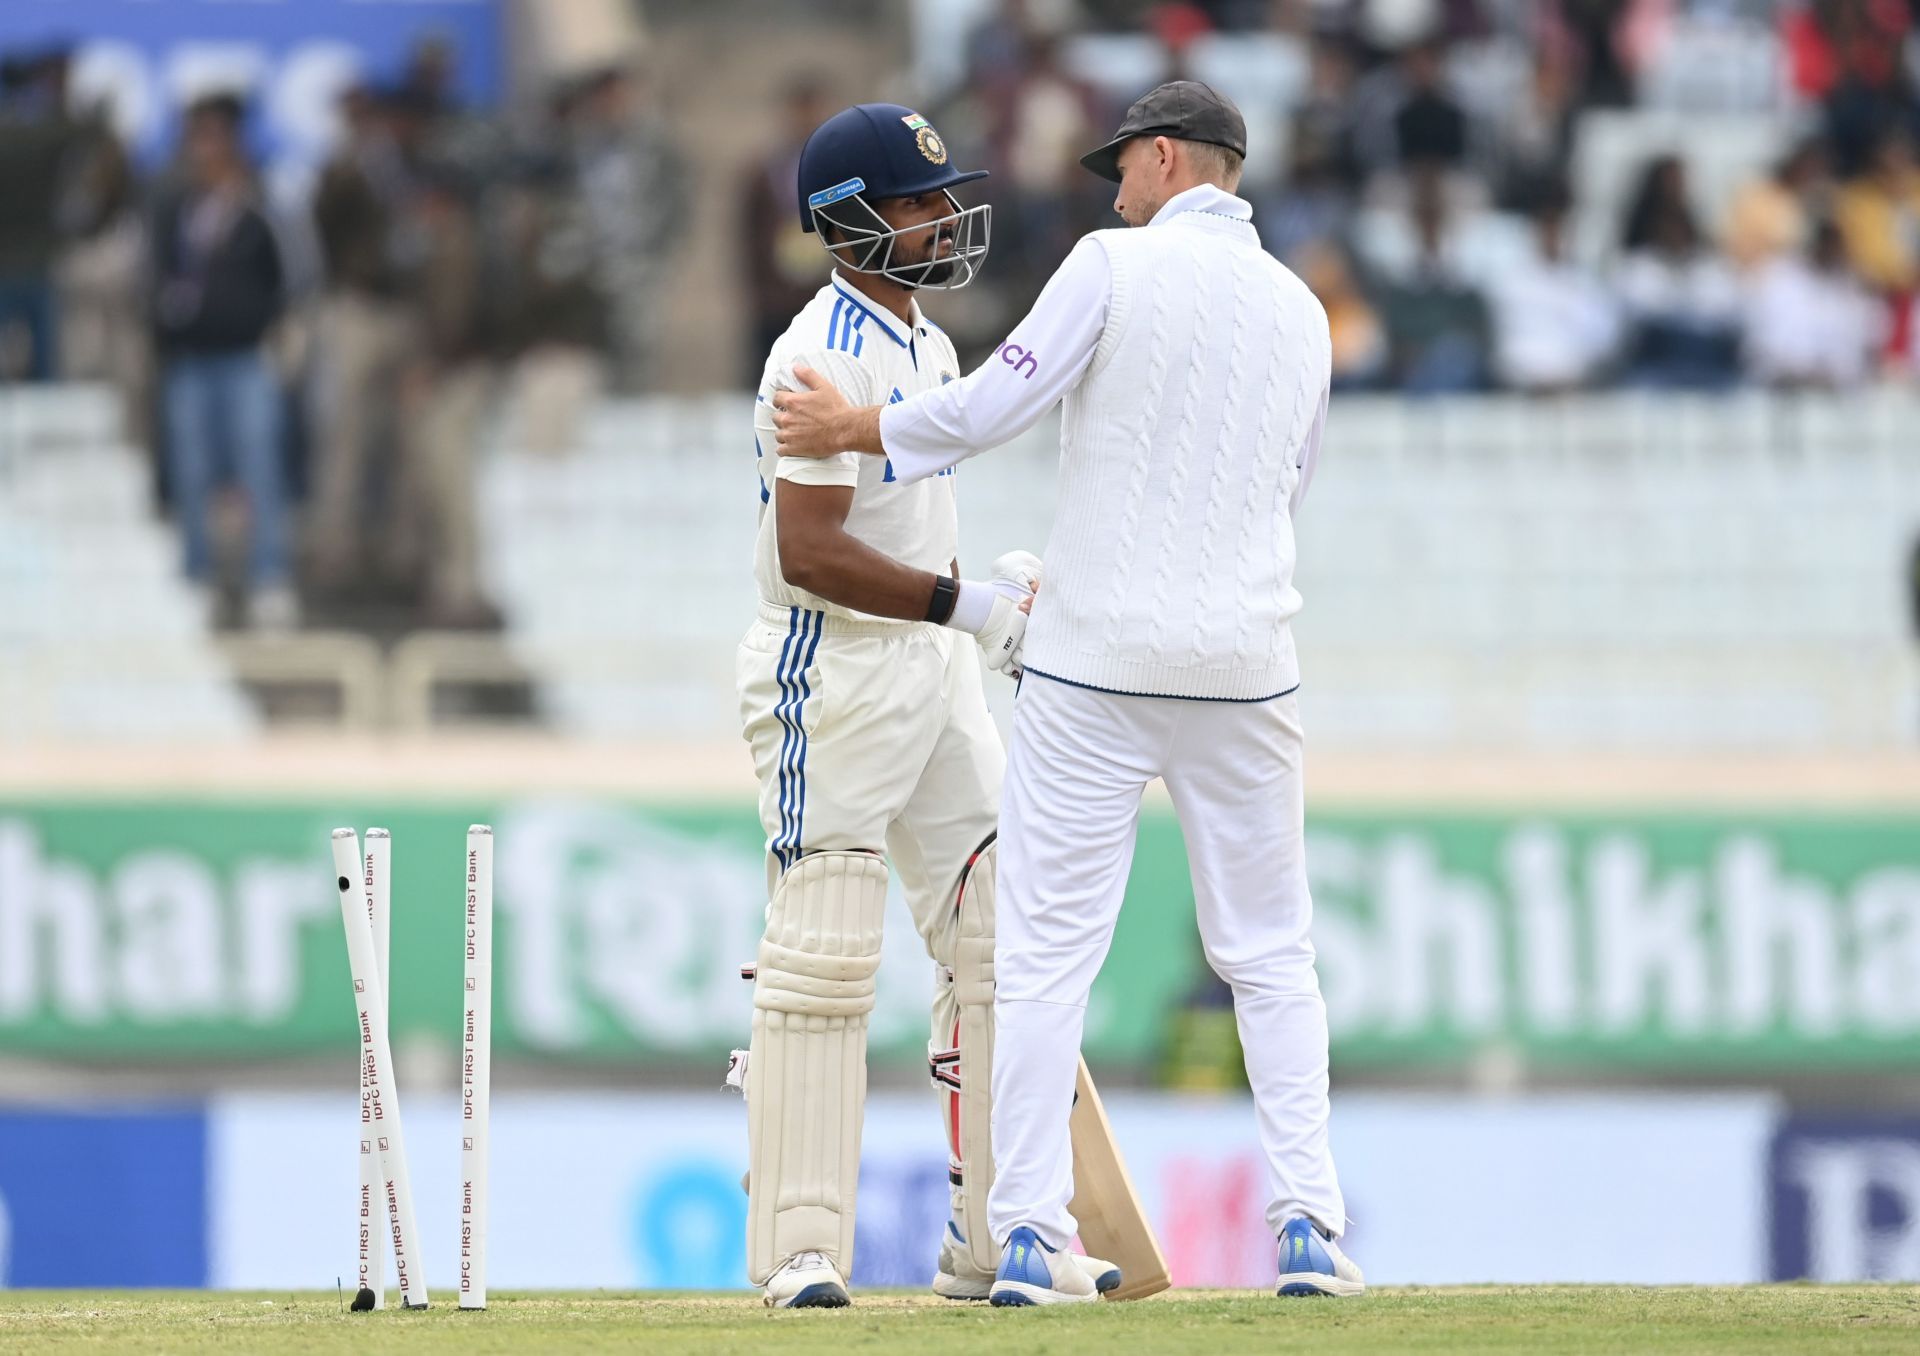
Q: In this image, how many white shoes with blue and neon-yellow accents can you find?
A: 2